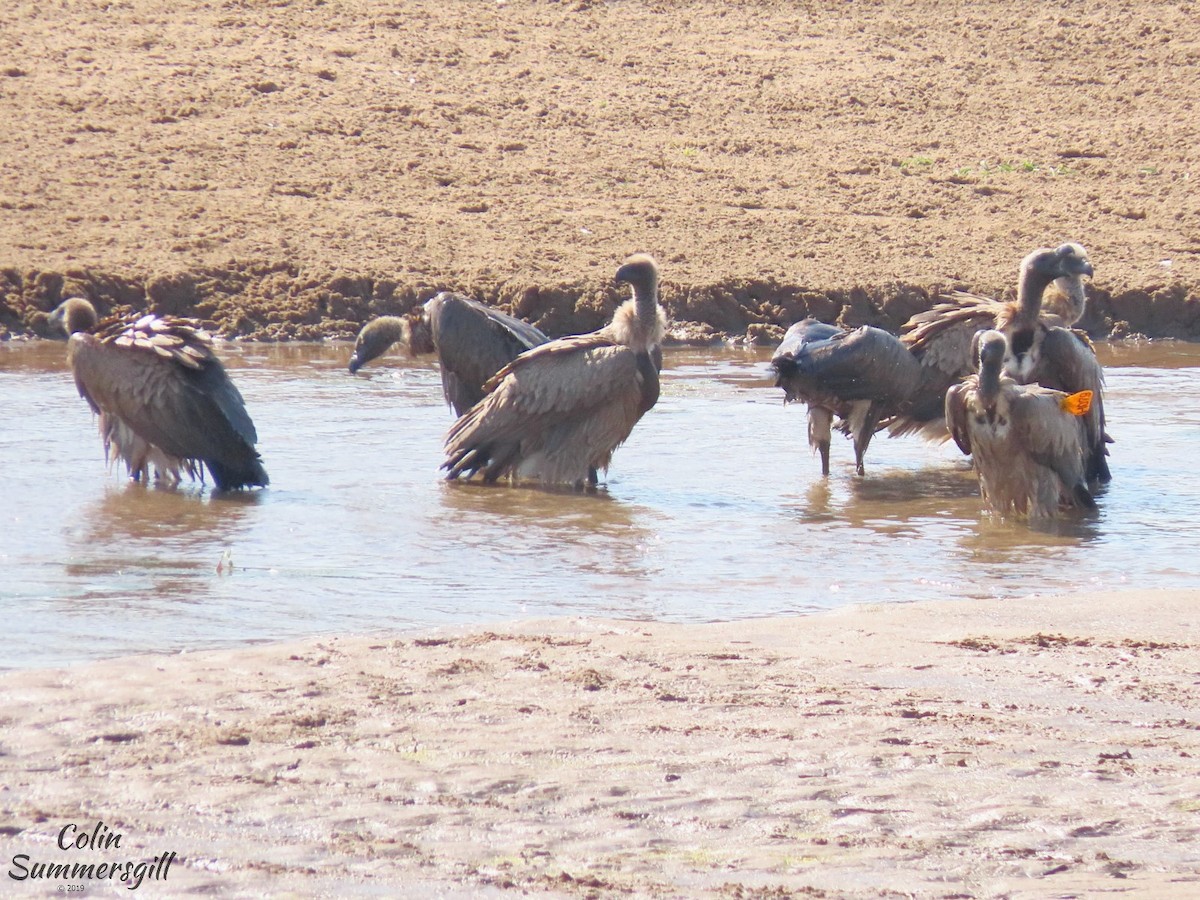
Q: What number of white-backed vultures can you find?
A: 7